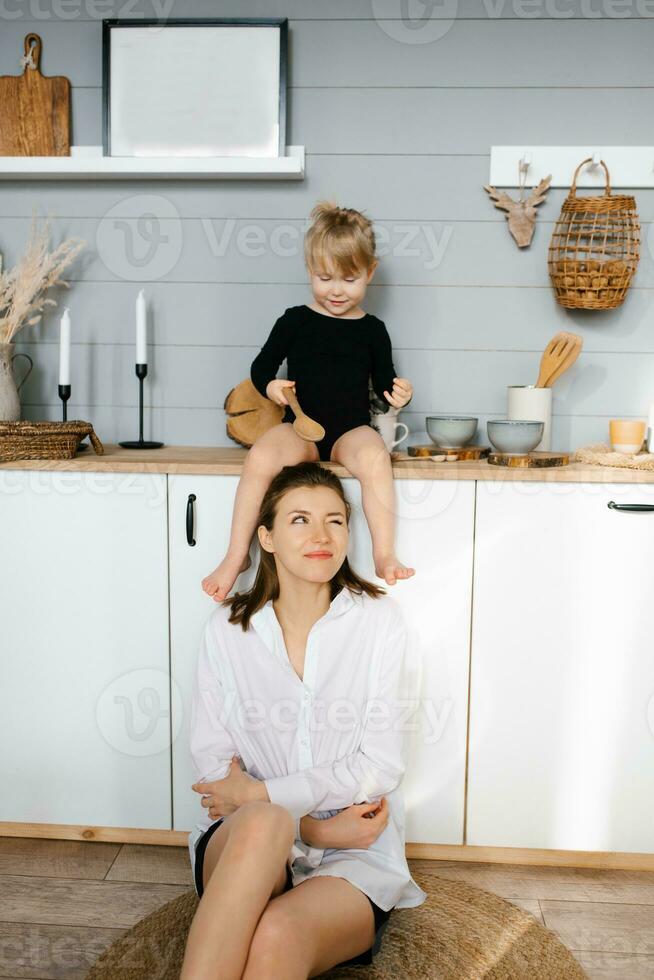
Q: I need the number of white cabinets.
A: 3